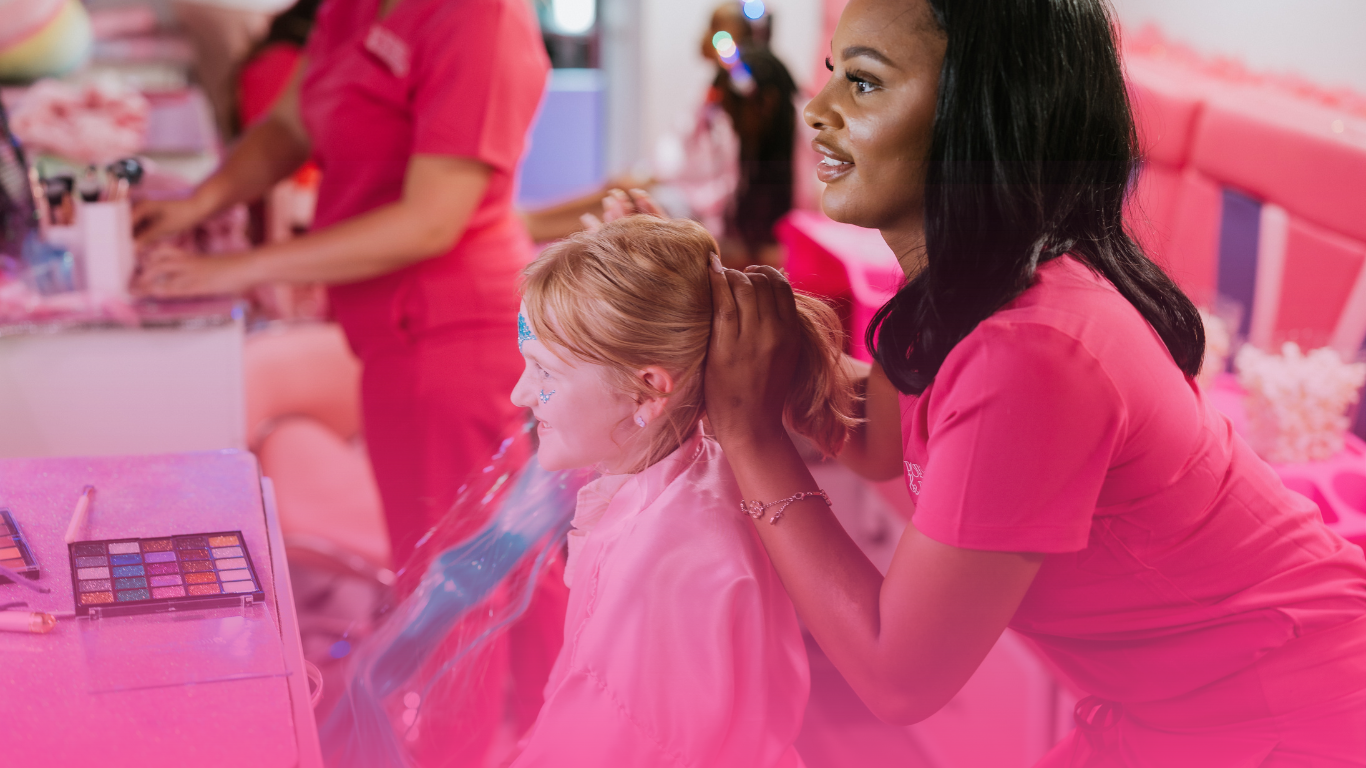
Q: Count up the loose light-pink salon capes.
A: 1